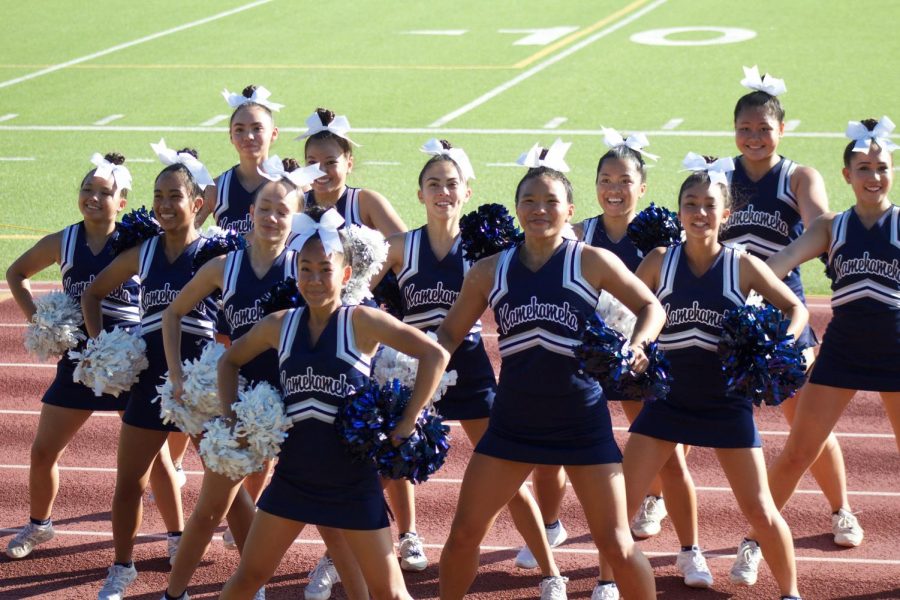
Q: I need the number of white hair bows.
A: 12